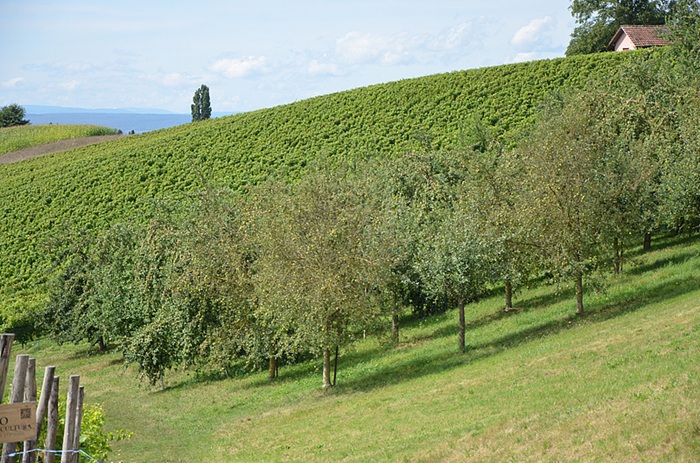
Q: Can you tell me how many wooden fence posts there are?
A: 7